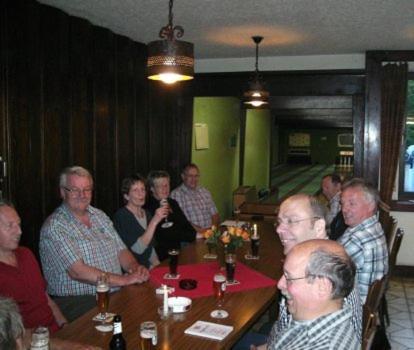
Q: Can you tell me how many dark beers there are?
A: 3